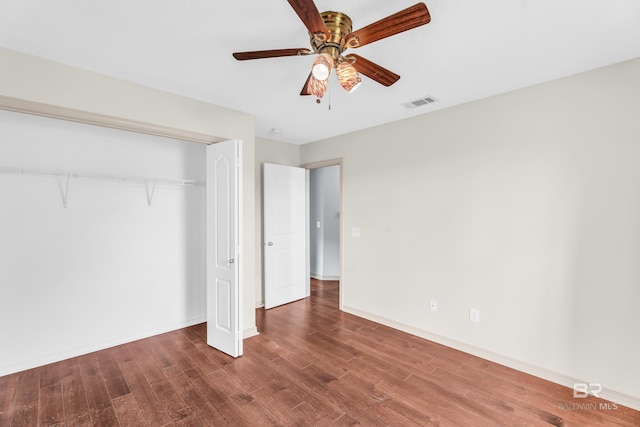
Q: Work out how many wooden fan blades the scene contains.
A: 5